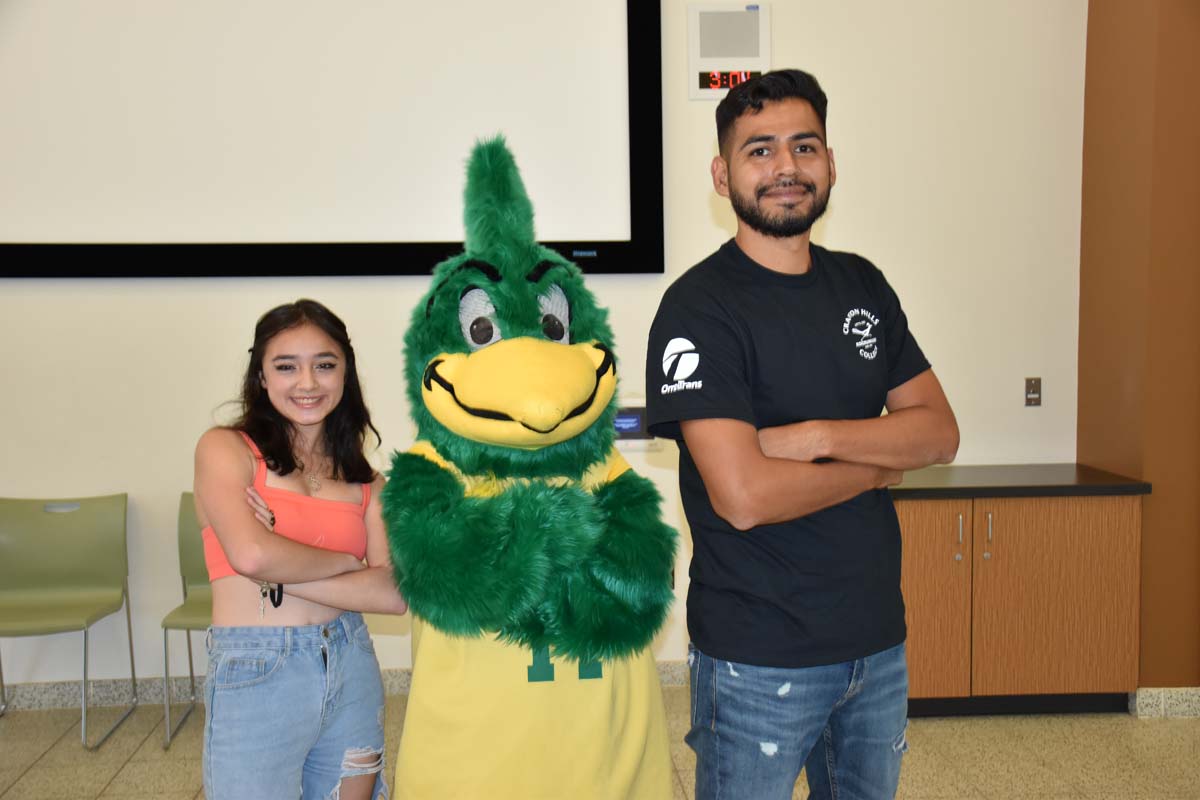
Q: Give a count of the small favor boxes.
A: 0